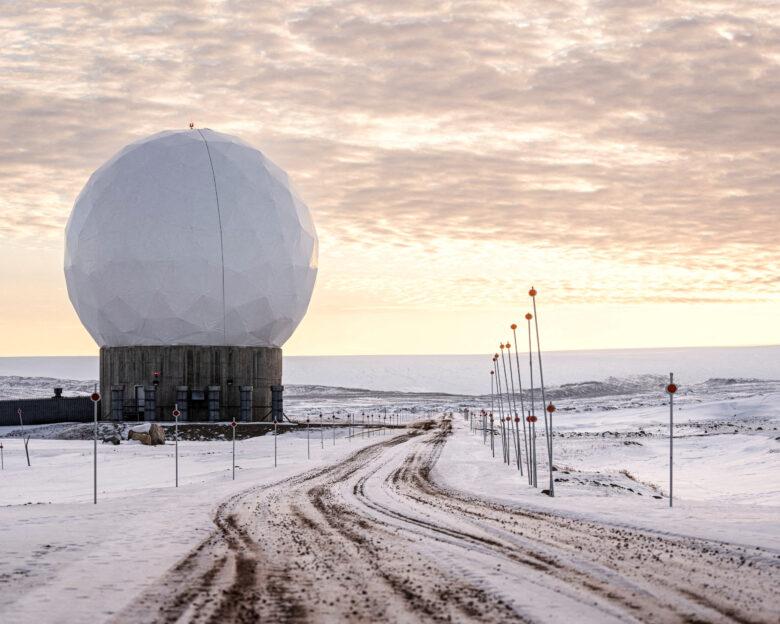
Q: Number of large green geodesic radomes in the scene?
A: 0